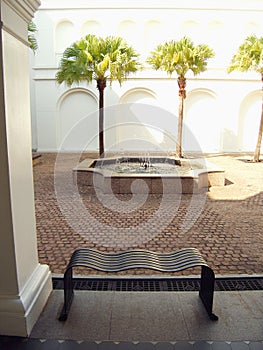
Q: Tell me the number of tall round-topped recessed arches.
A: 4